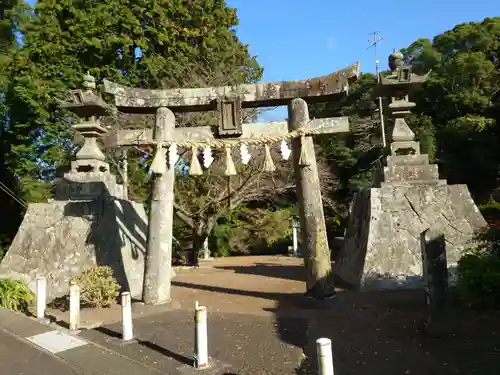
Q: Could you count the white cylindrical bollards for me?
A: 5